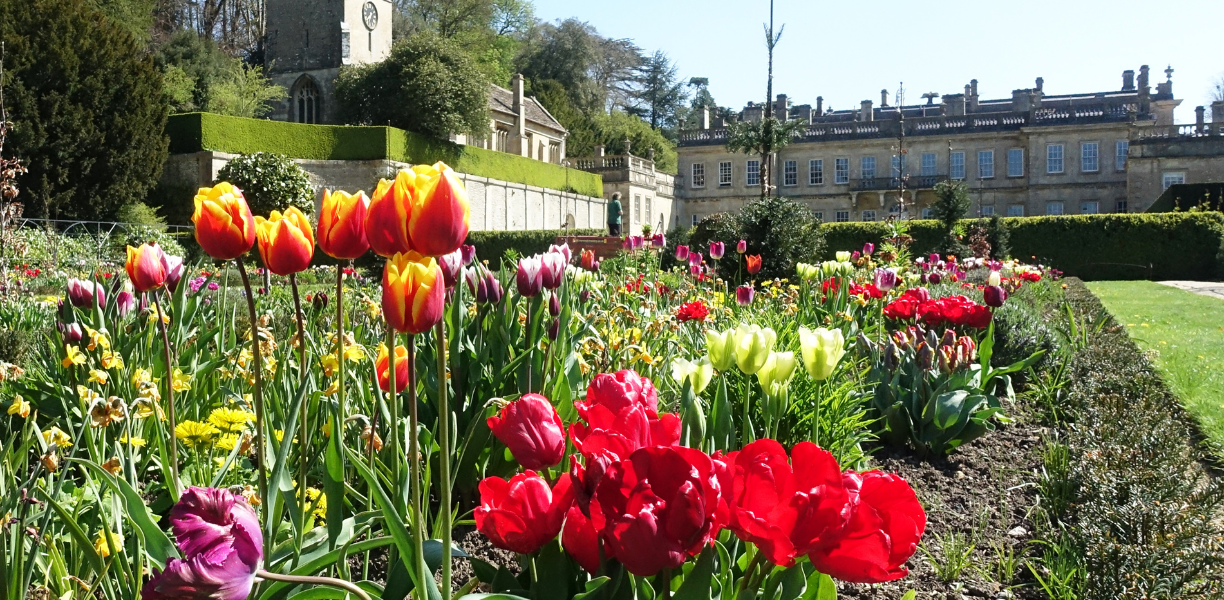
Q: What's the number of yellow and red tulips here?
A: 8